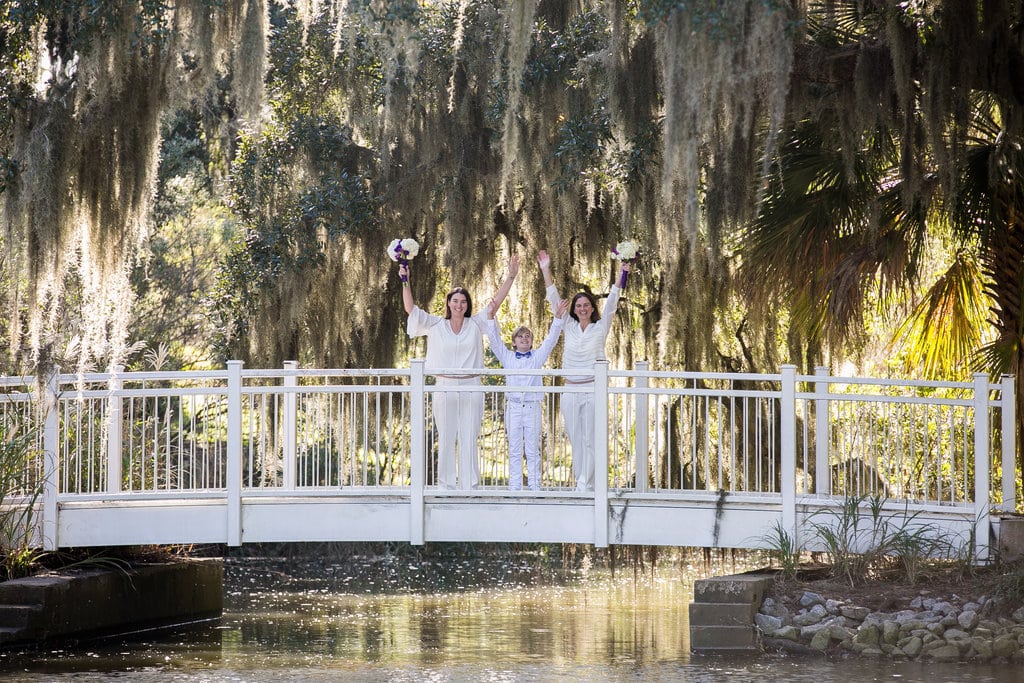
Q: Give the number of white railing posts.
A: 11